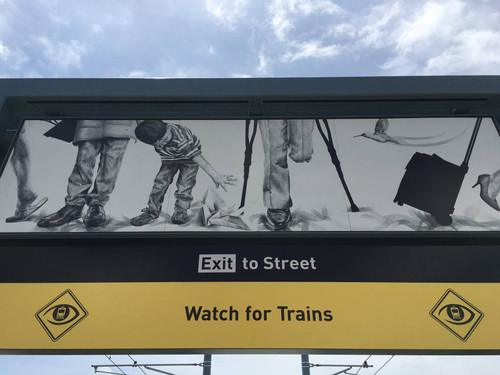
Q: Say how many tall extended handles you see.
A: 1